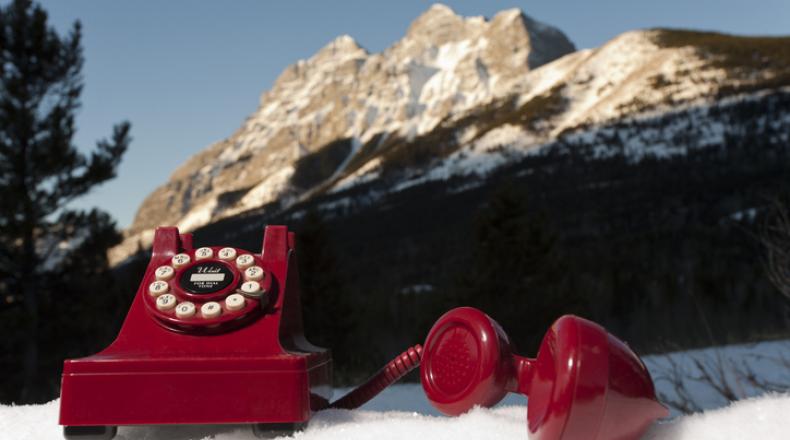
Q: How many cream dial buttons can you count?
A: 12